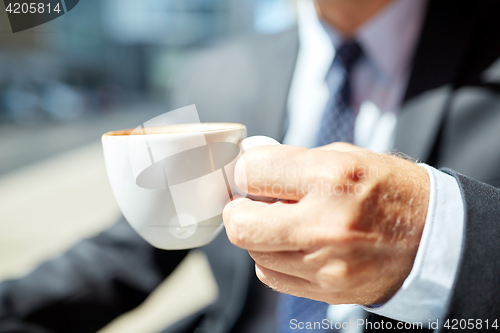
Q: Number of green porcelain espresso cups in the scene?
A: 0